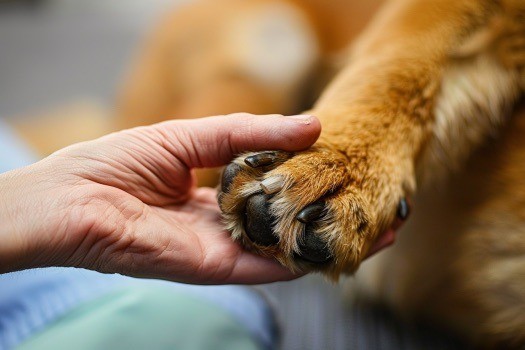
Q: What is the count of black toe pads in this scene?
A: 3